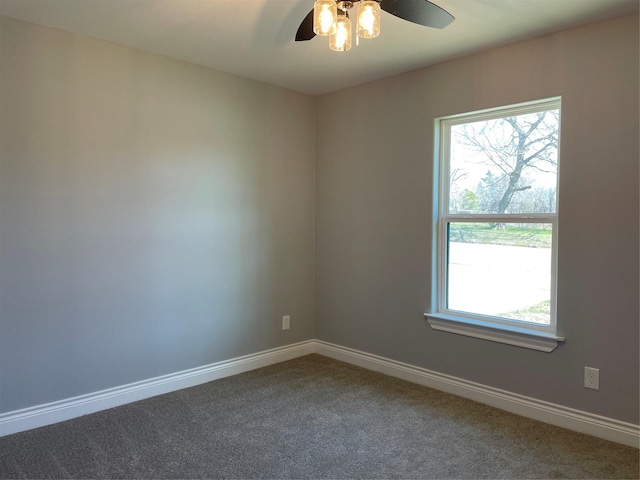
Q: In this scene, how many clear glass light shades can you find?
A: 3